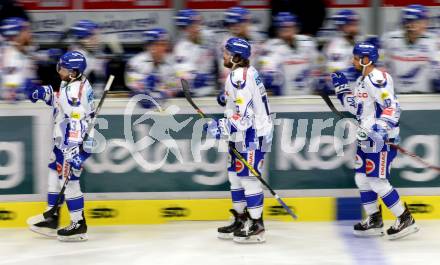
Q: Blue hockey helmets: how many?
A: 11